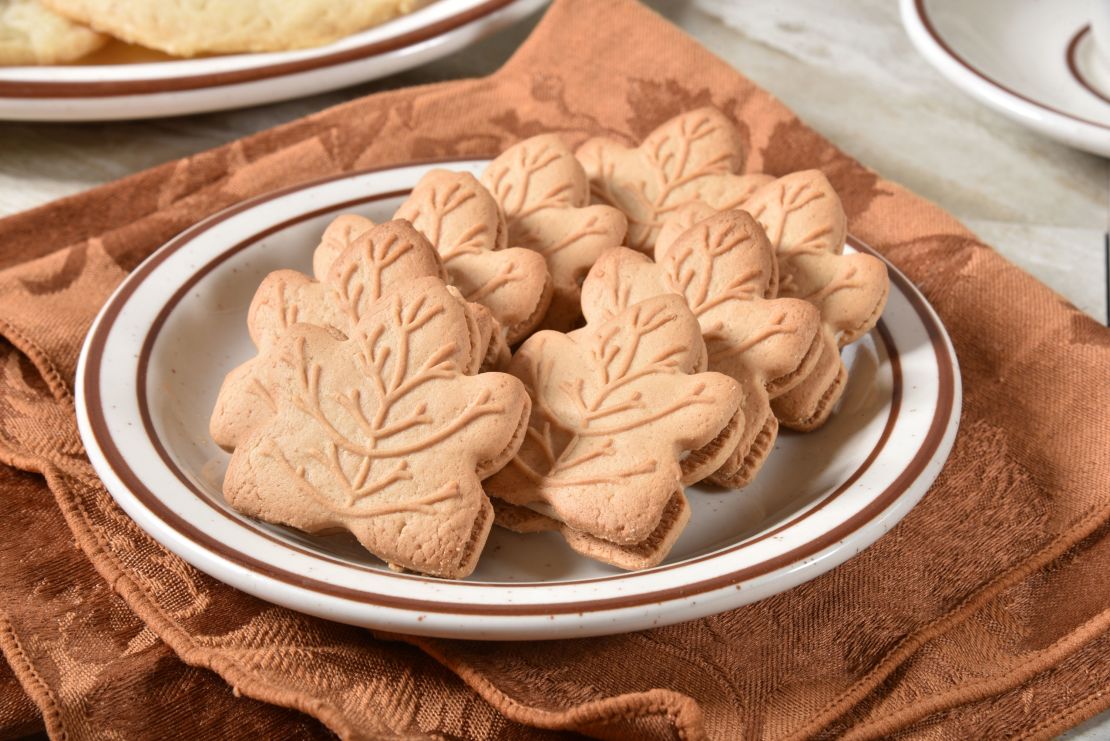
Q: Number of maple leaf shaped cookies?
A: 8